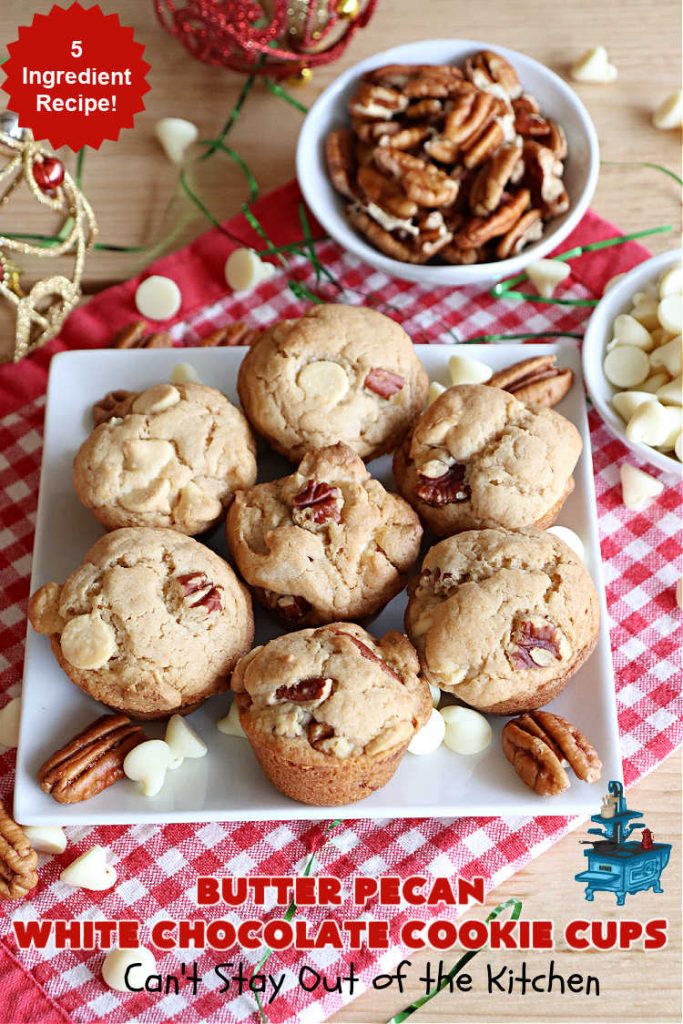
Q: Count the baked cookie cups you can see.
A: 7